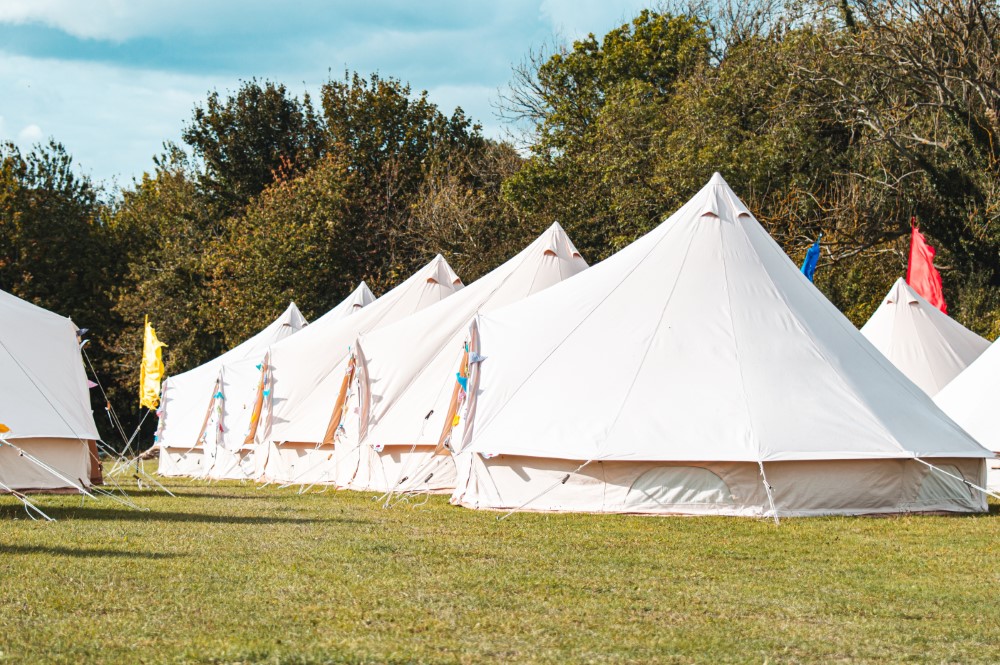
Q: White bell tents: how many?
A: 8